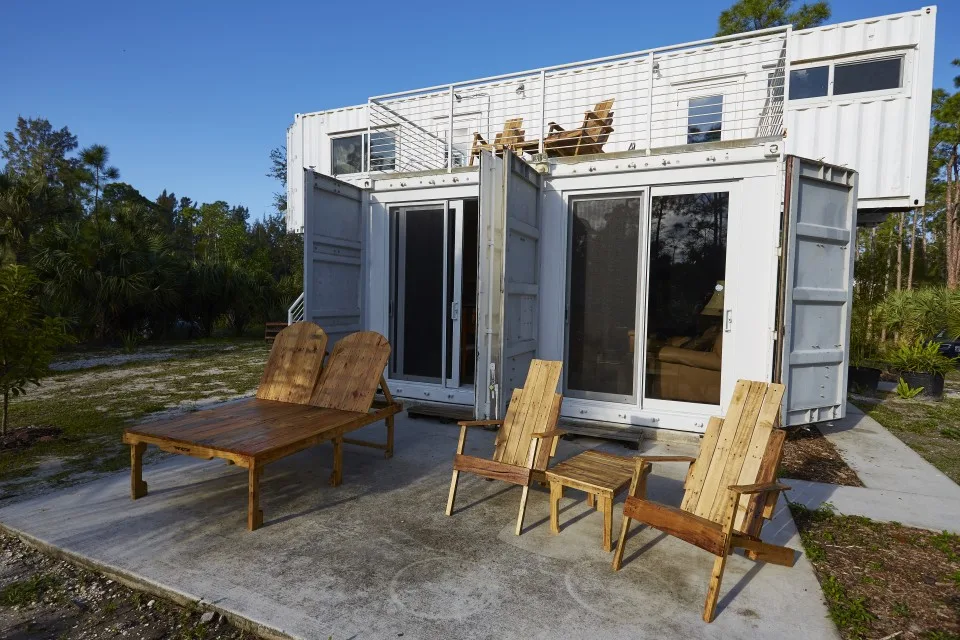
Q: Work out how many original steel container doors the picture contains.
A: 4